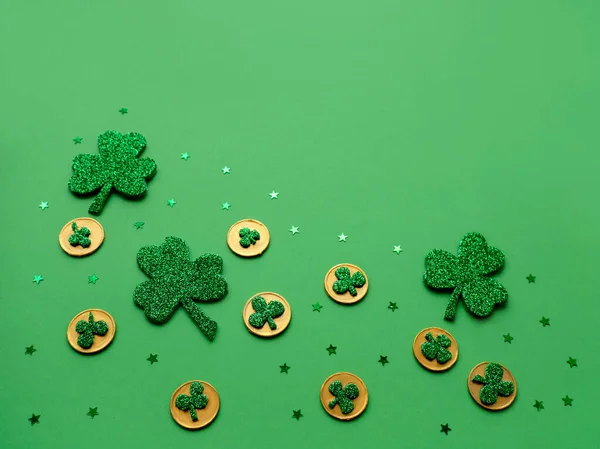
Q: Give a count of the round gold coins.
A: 9